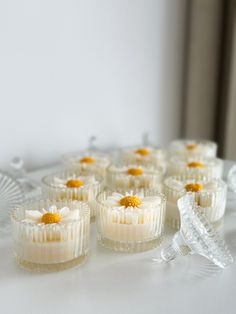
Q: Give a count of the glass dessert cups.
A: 9